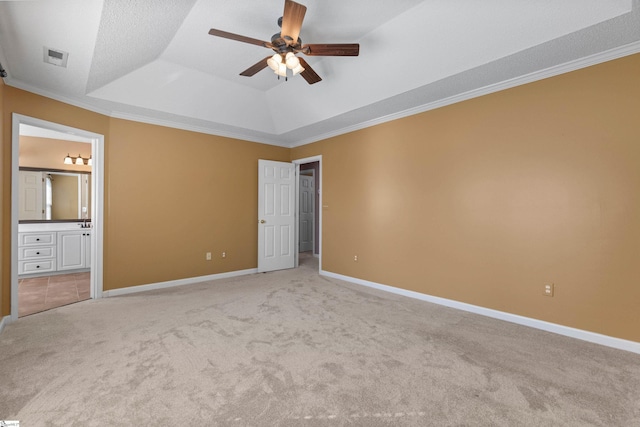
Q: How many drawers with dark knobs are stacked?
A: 3